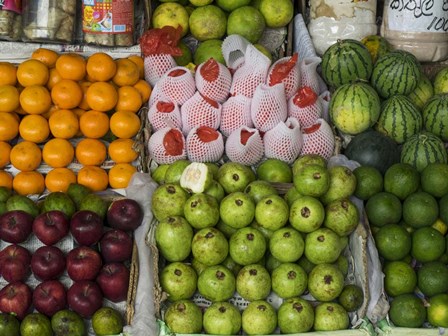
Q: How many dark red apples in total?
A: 12